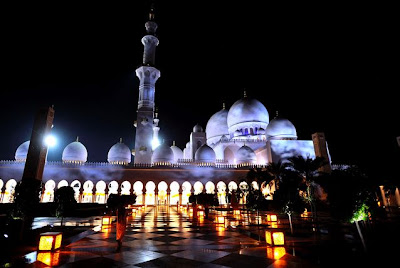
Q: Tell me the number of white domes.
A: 11